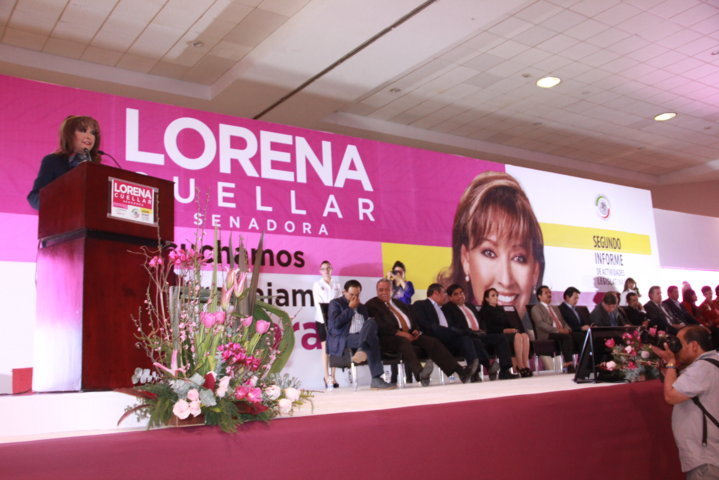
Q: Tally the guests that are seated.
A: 14